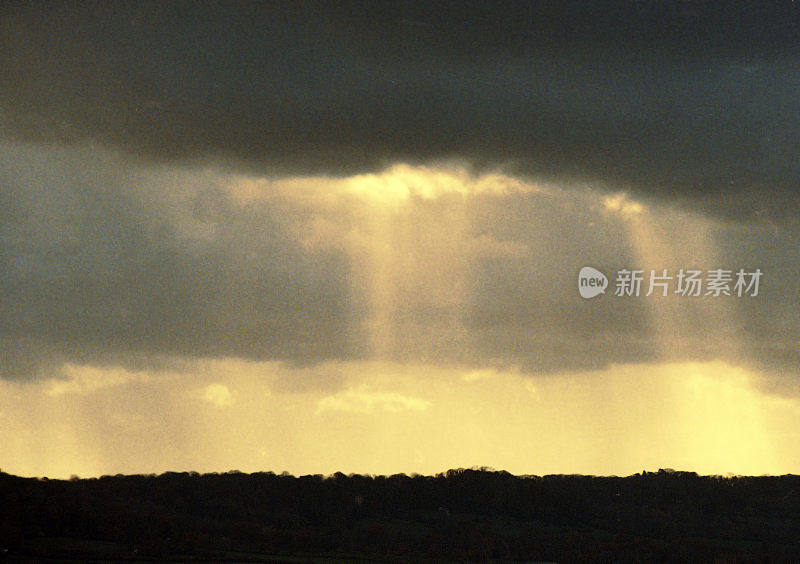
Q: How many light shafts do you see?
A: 2